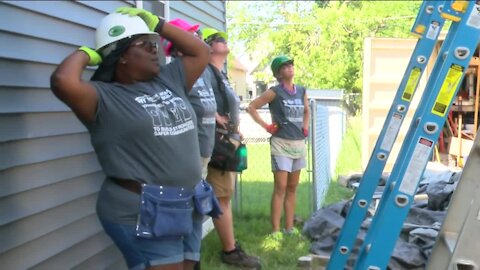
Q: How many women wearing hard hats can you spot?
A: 4